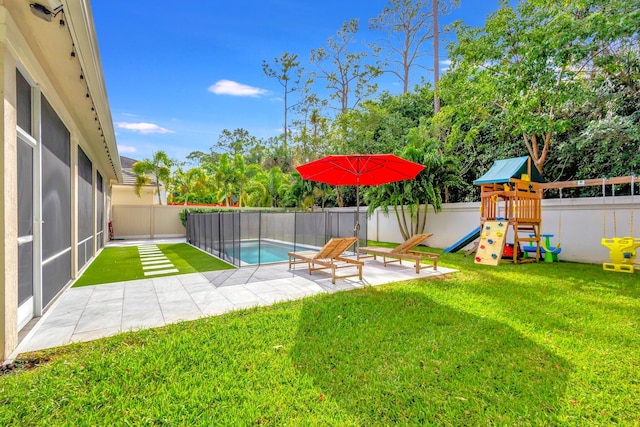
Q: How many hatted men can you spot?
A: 0